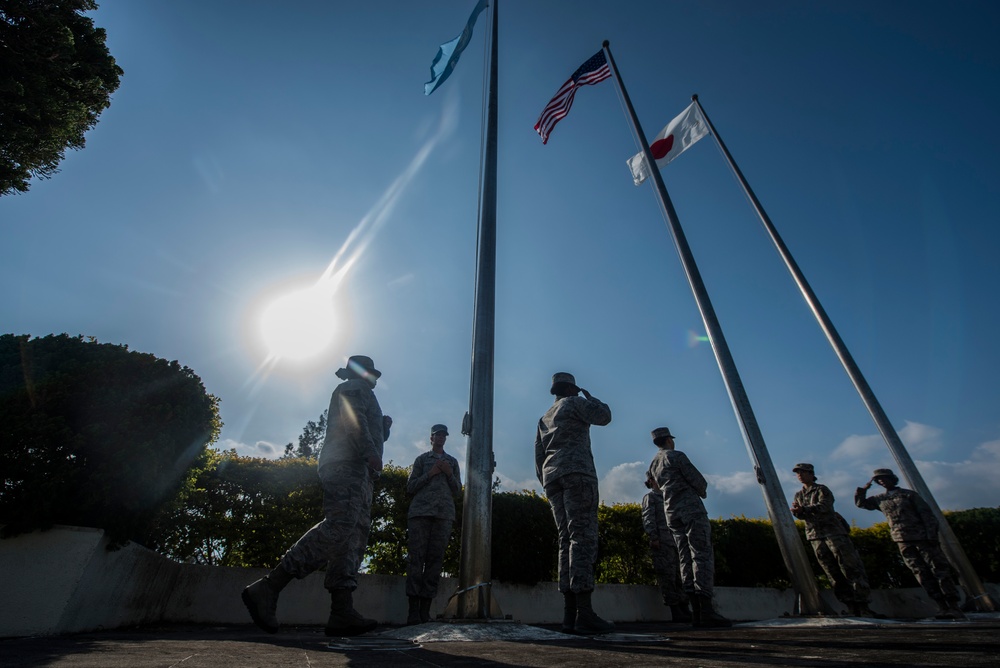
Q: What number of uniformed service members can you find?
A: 7